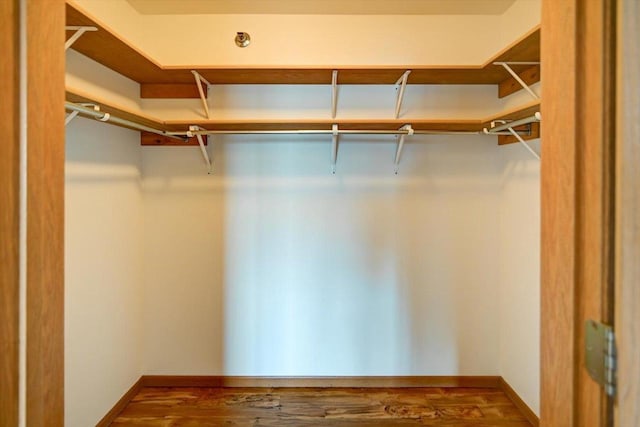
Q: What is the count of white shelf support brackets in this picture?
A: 10